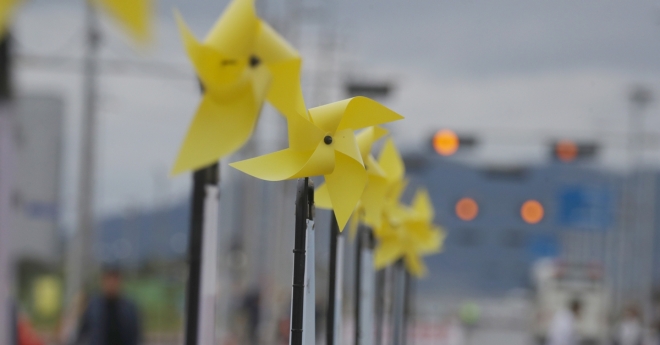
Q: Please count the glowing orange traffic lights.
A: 4